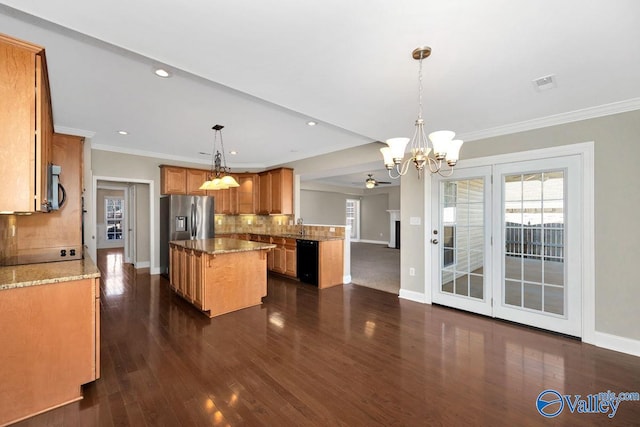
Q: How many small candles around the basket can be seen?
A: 0